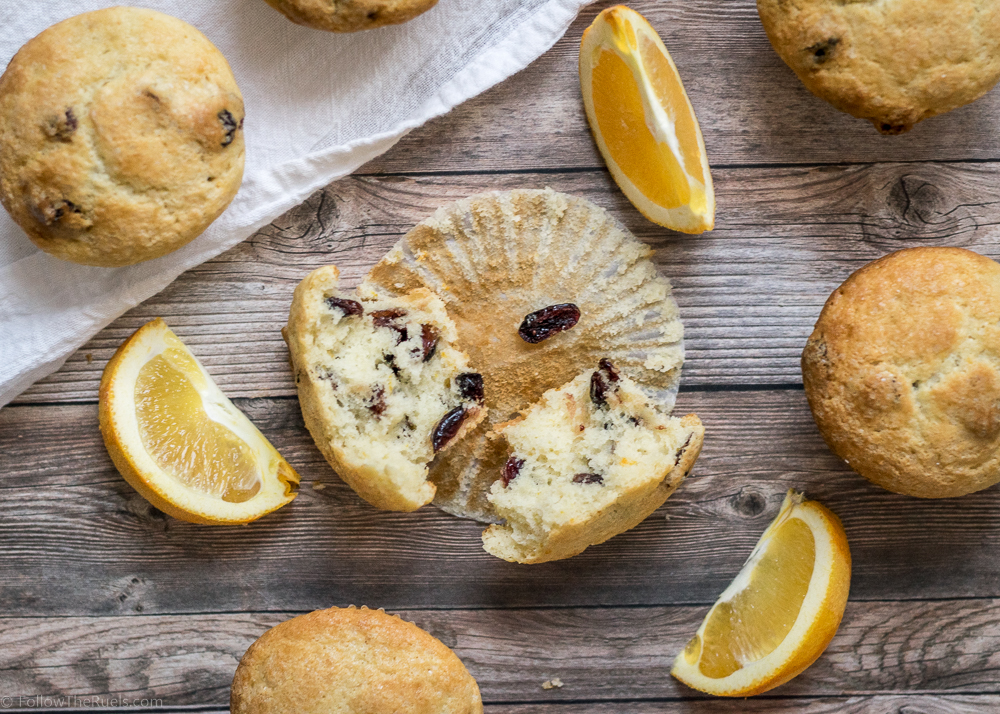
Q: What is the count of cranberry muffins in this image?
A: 6